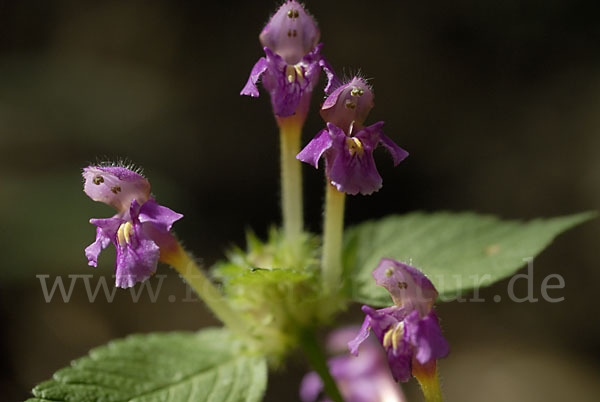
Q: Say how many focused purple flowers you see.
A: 4